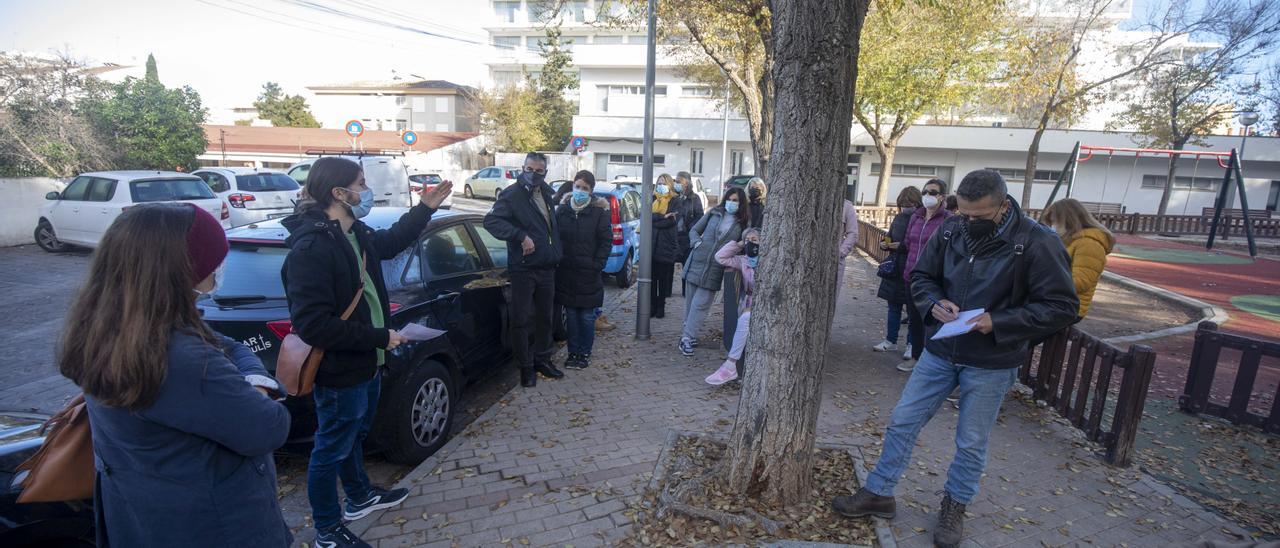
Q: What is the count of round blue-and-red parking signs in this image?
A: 3